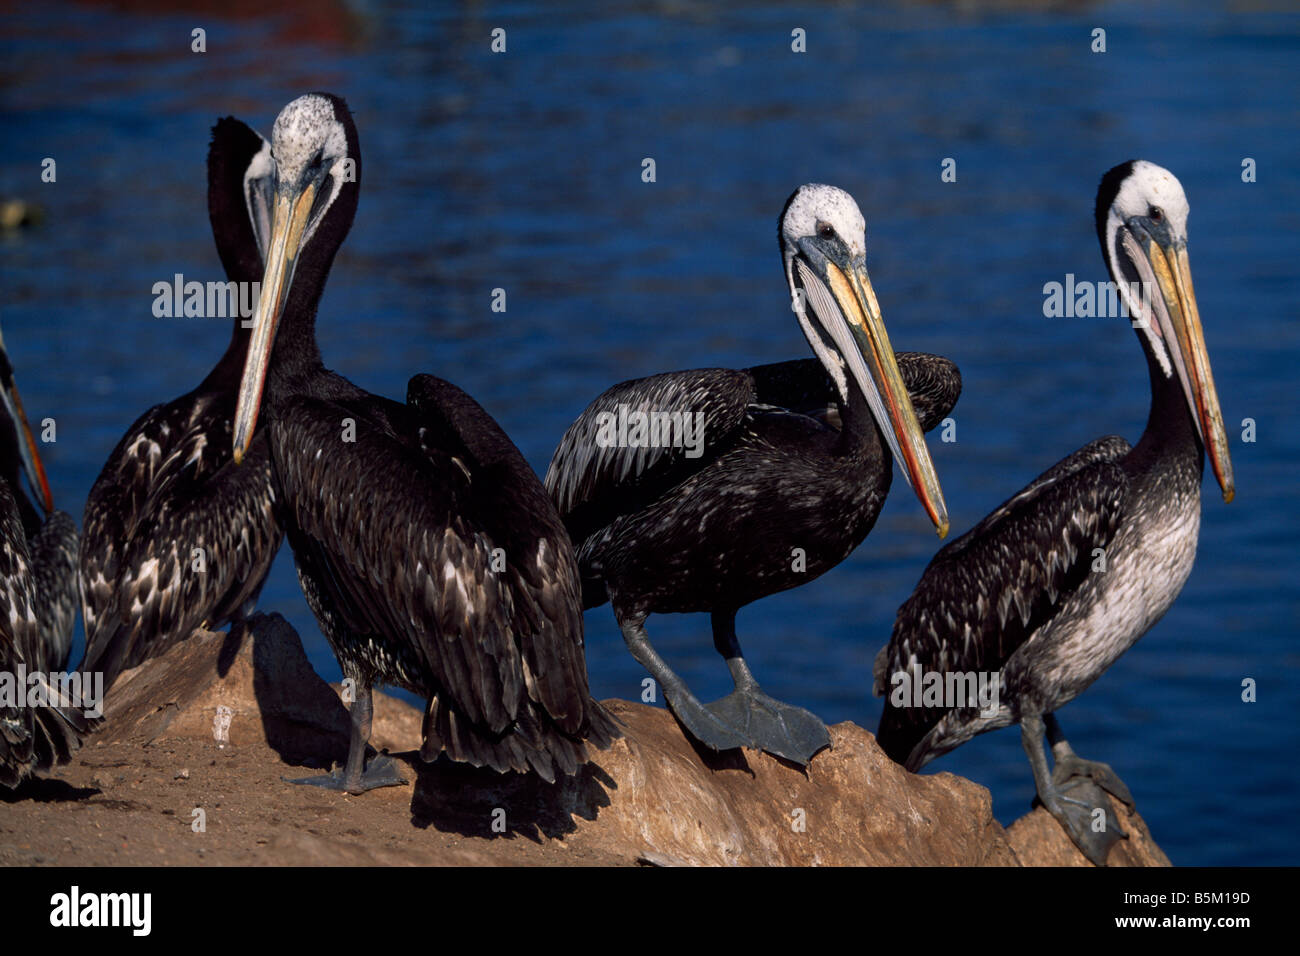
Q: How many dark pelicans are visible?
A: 5